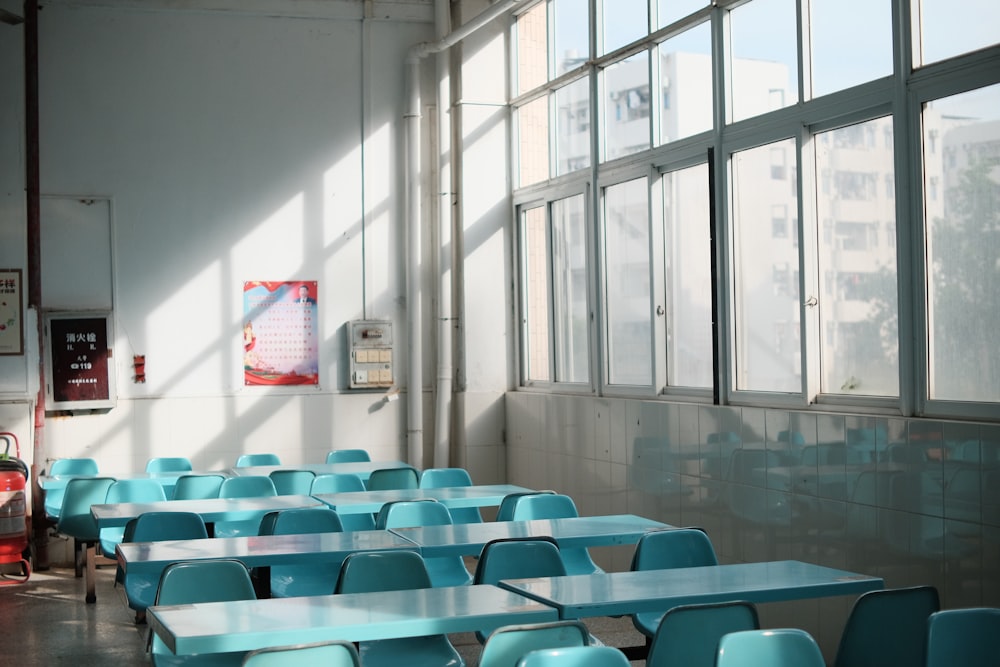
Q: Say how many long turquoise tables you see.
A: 8